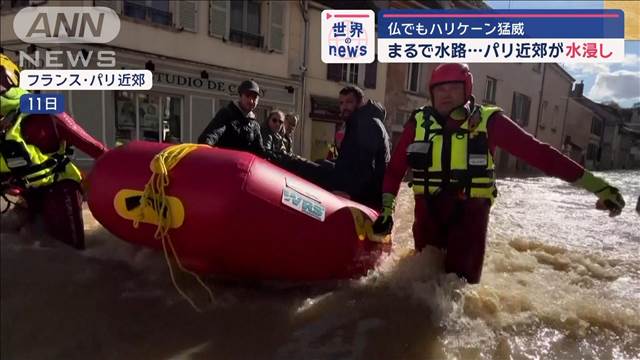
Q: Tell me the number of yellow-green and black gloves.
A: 2